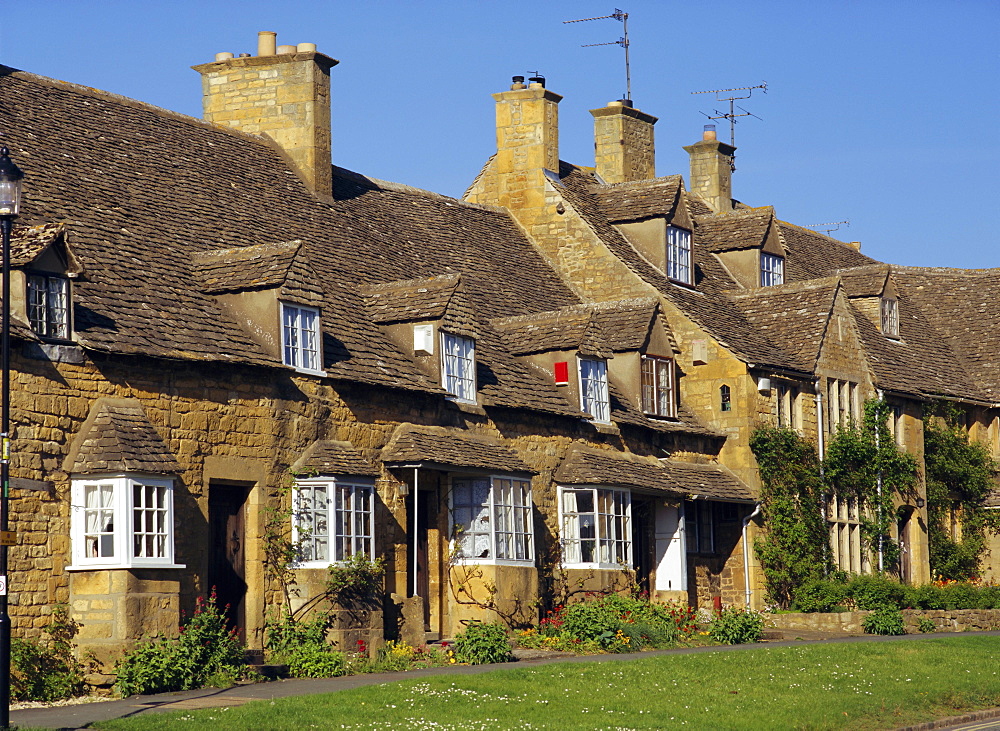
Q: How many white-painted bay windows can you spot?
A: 4